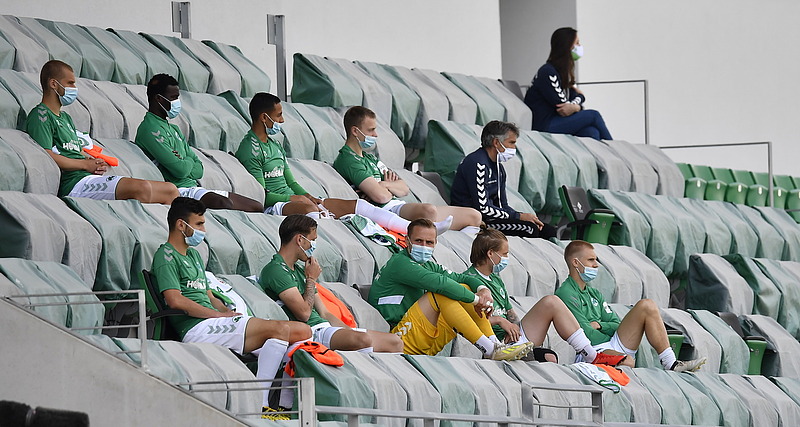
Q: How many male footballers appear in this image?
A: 9